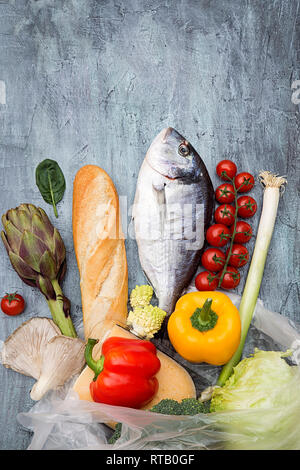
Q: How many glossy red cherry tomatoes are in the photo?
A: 12